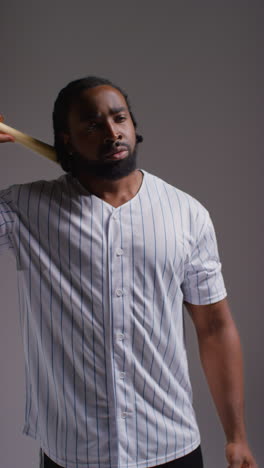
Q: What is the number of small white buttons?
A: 6